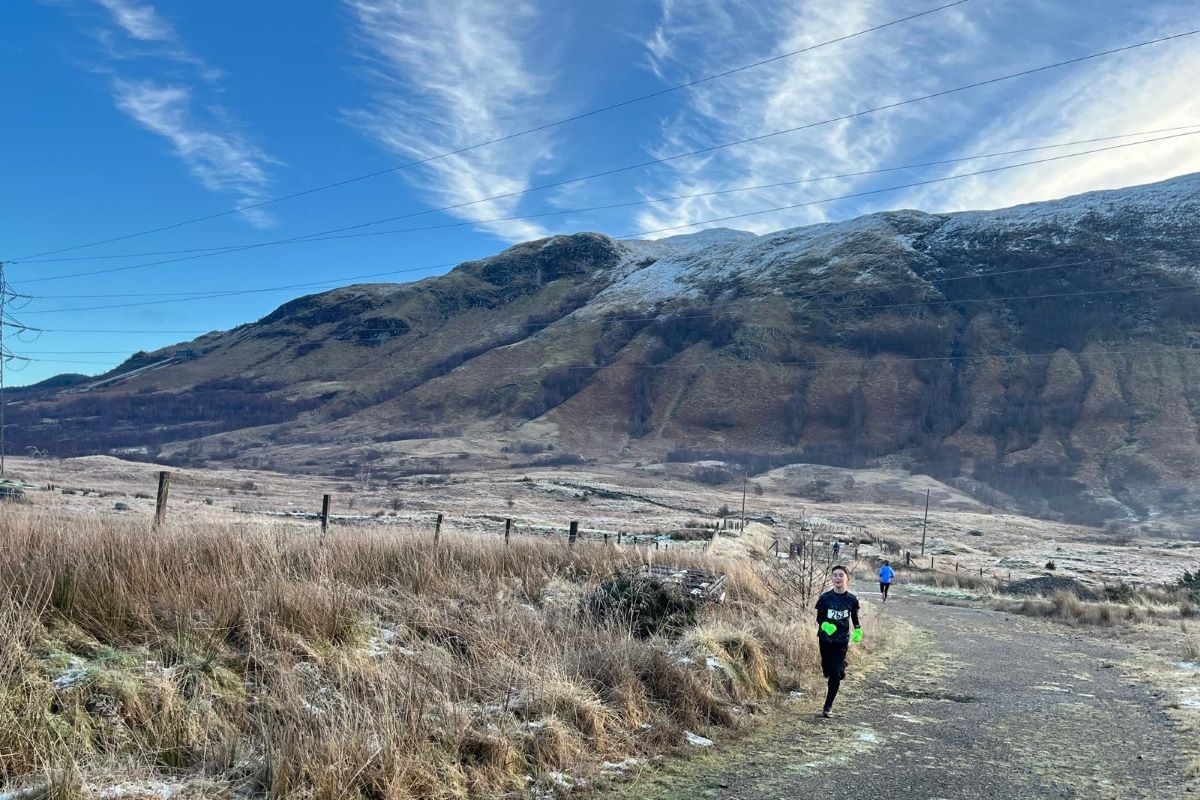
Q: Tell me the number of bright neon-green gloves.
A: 2